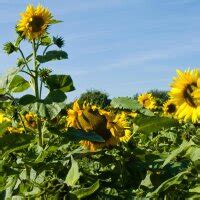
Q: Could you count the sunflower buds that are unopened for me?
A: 4